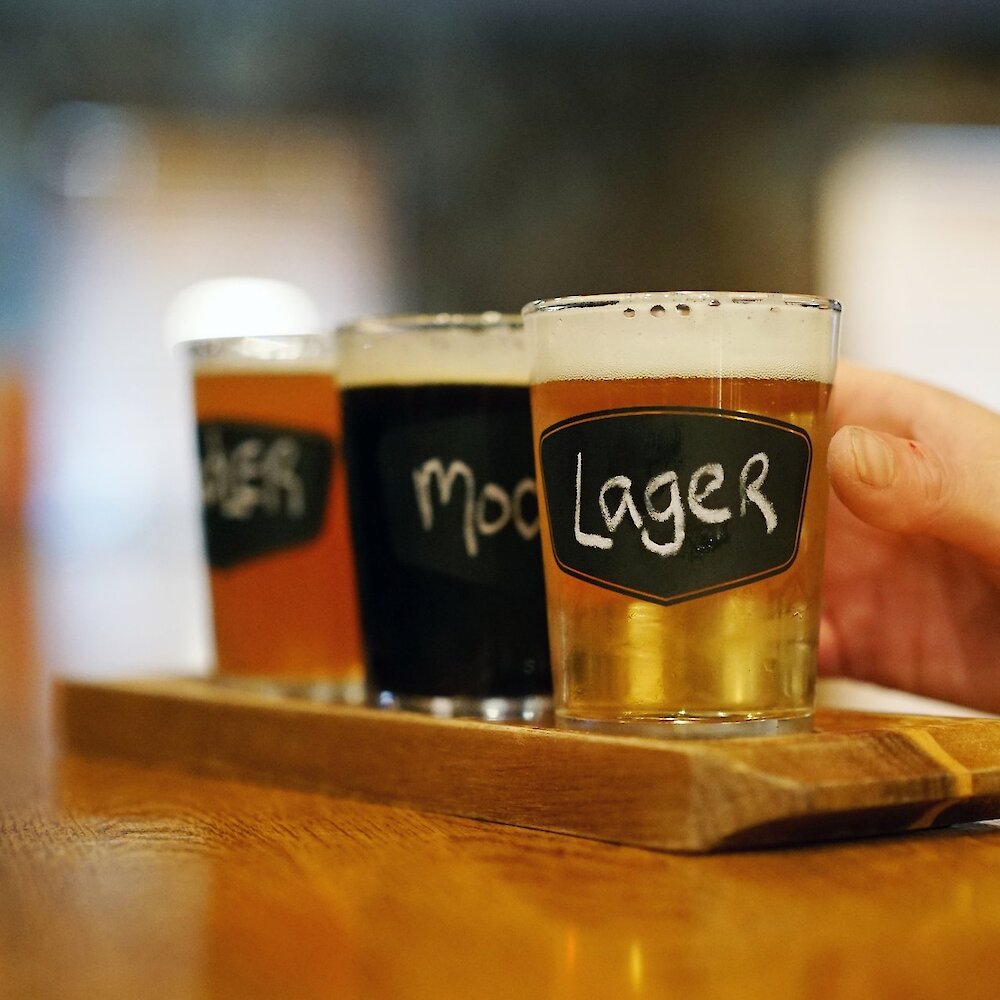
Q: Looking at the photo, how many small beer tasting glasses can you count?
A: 3